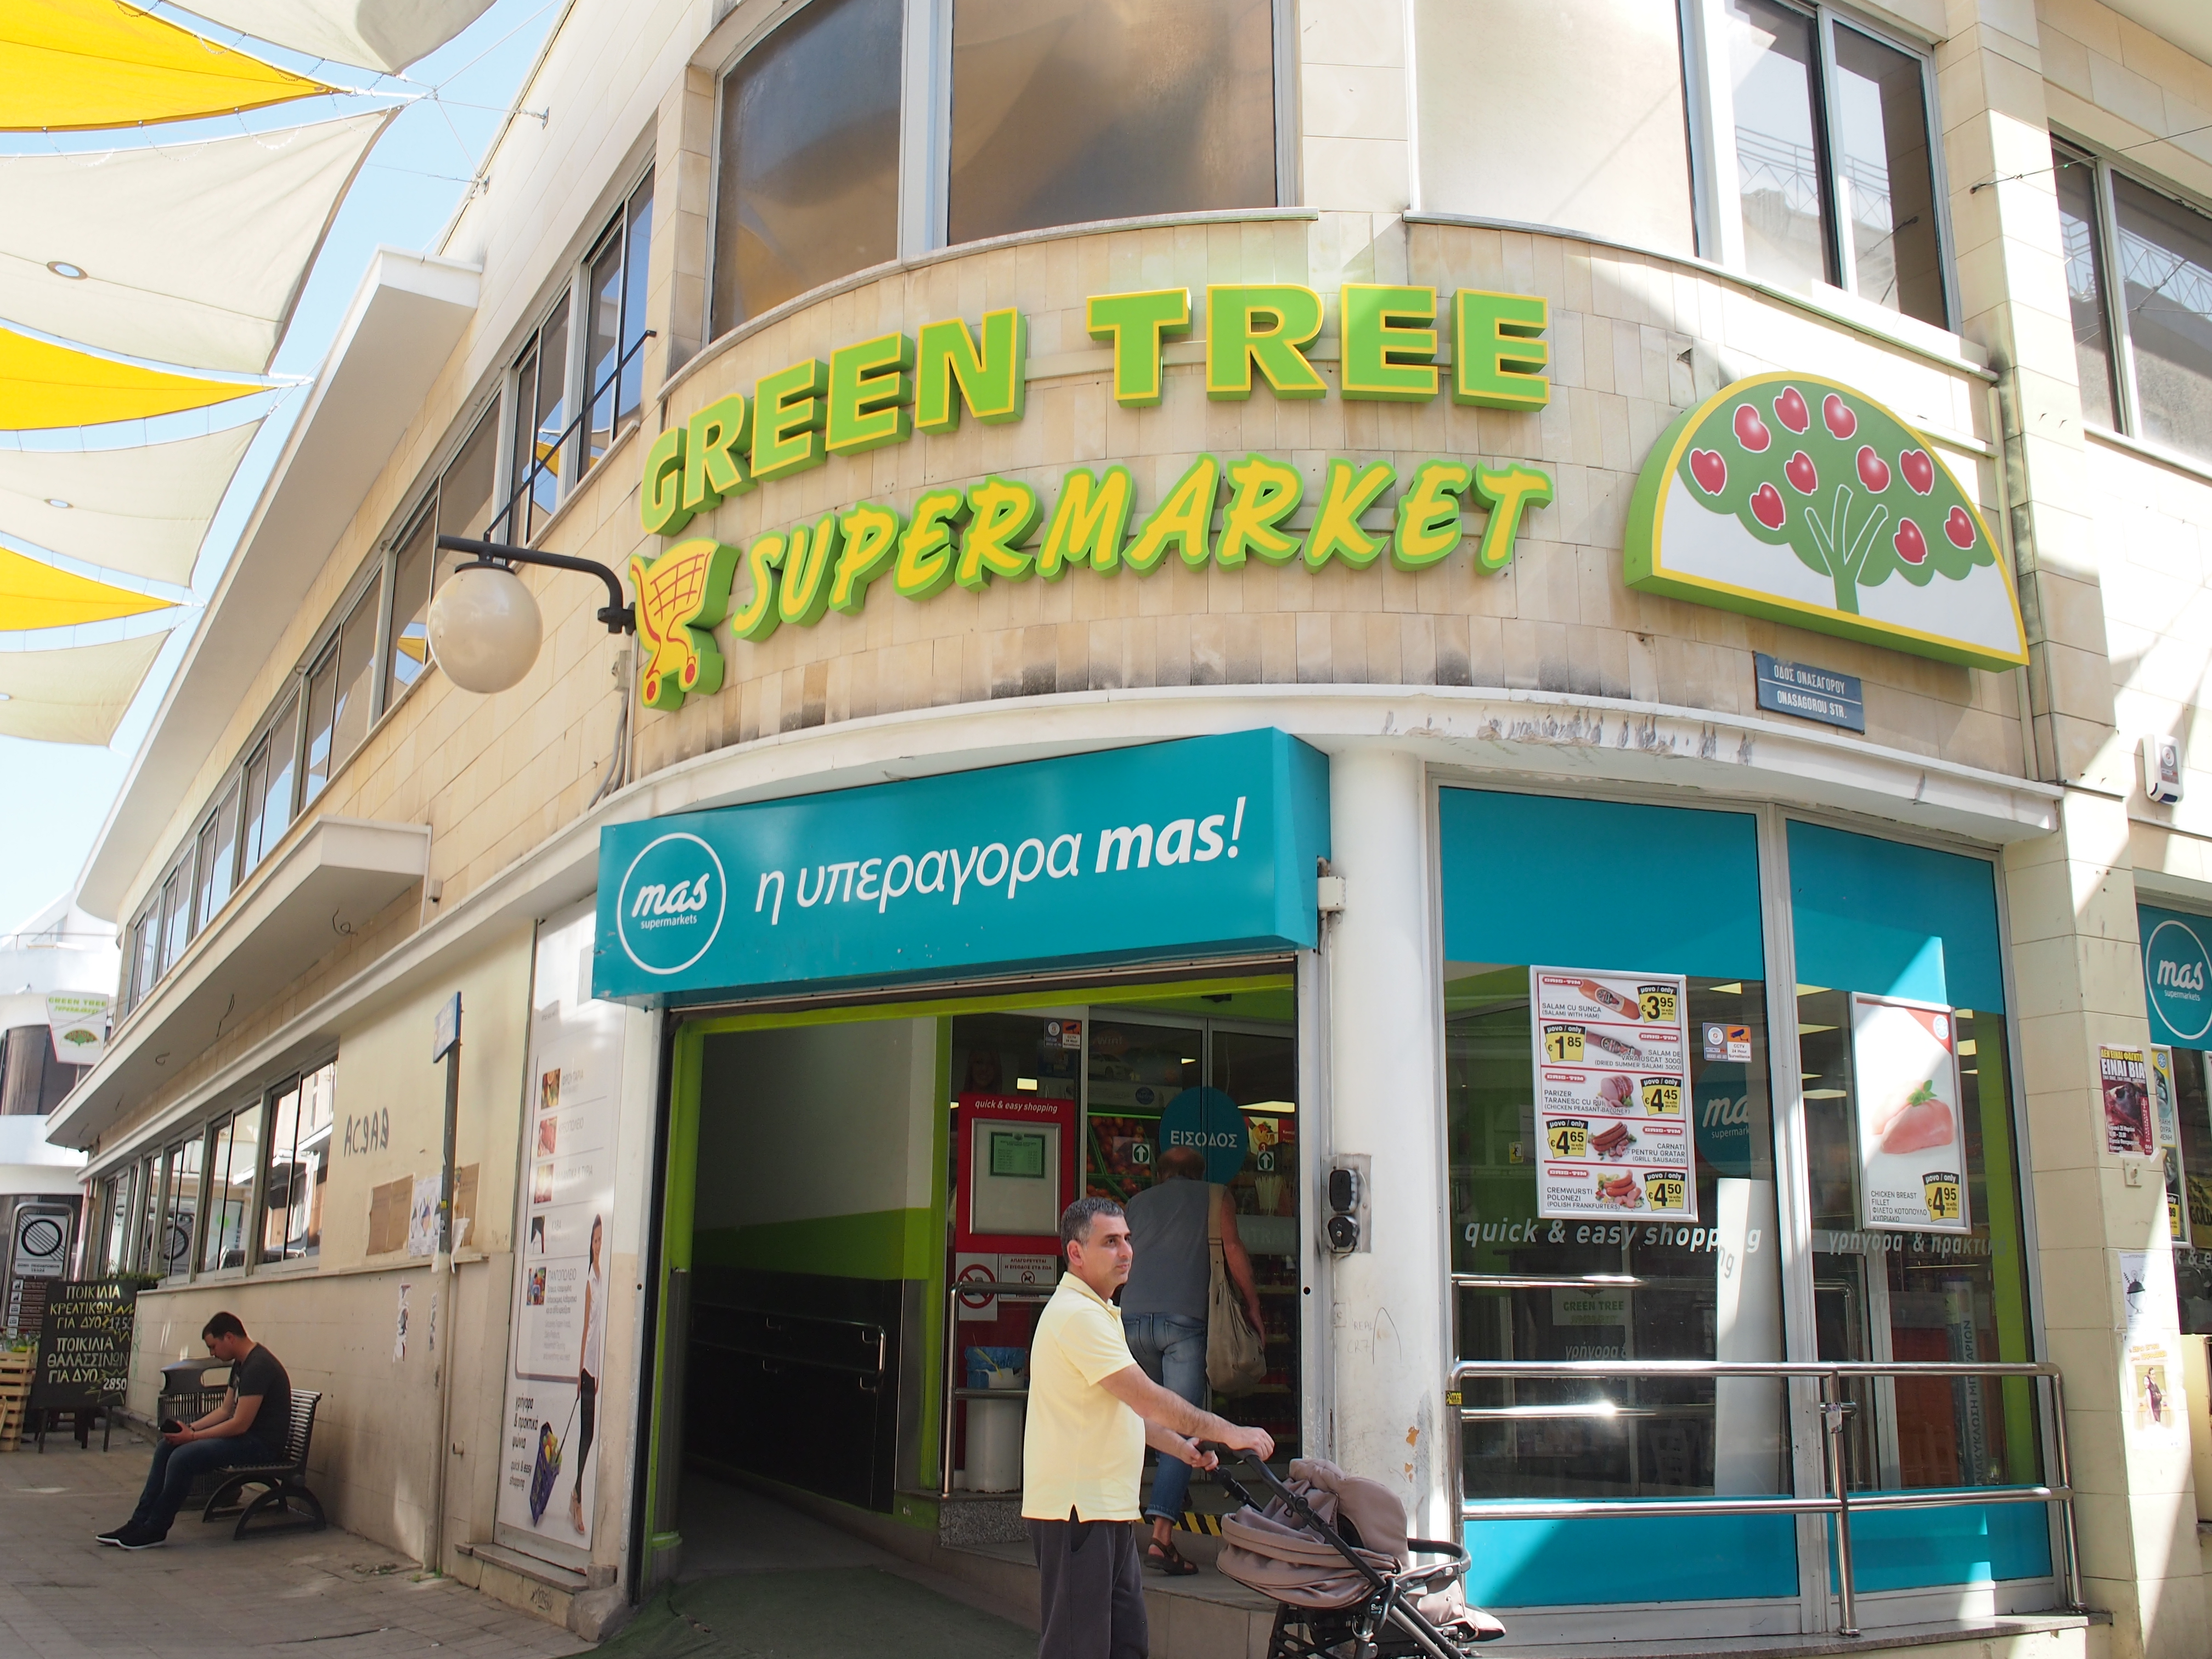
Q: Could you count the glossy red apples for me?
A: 10